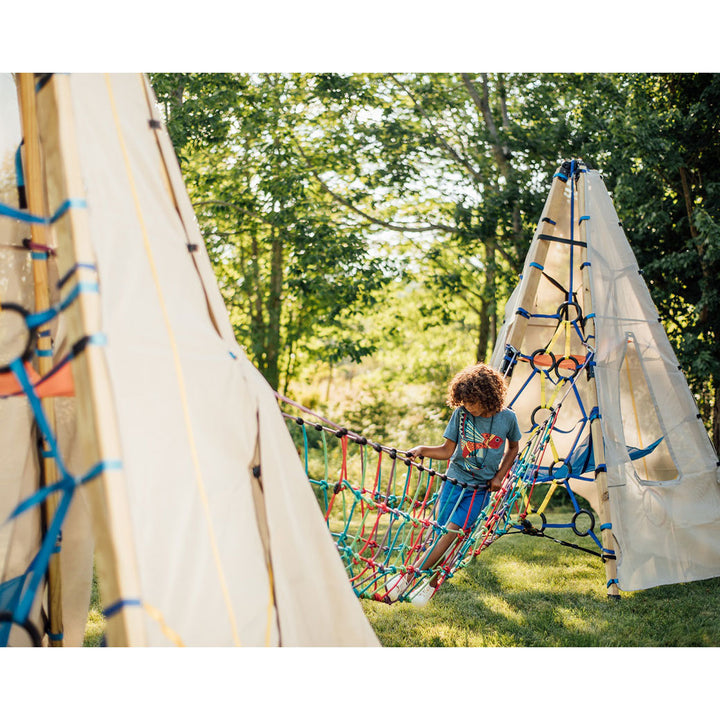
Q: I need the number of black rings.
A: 9